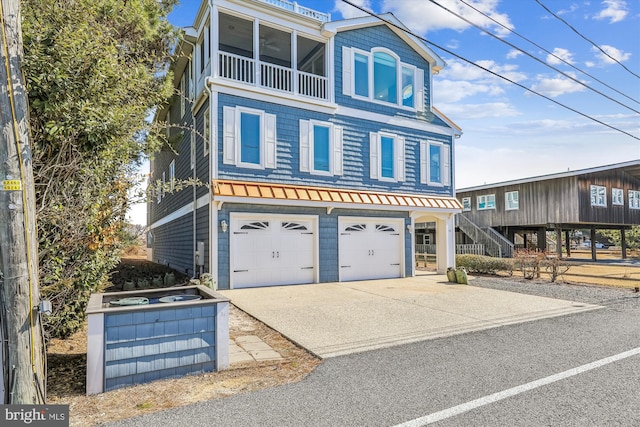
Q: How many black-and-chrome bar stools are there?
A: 0